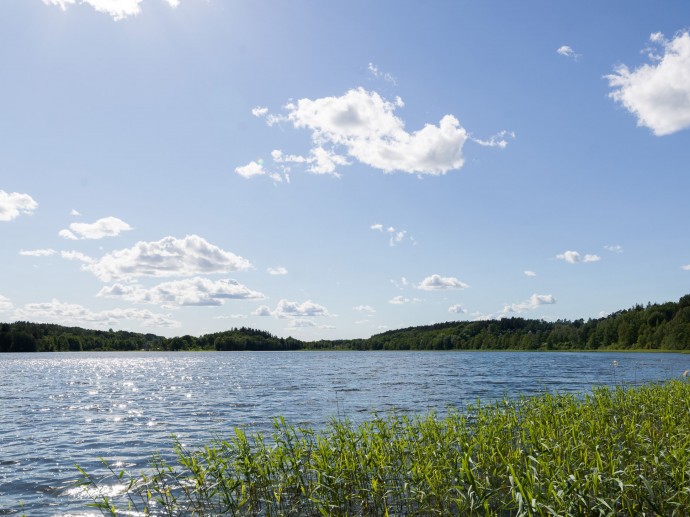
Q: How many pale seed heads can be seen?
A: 2